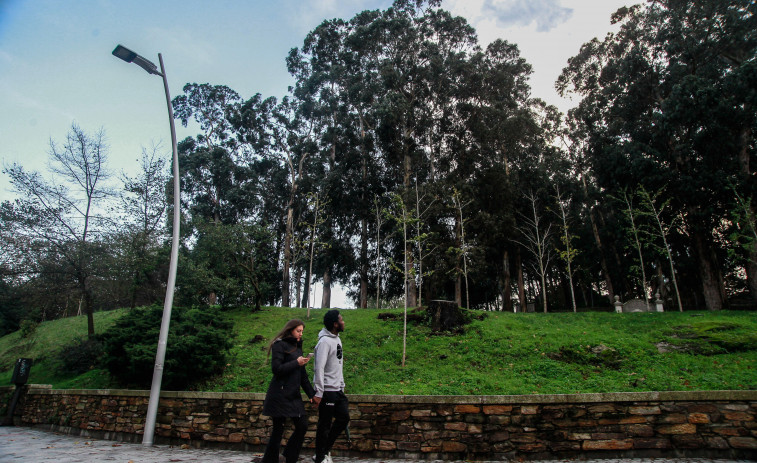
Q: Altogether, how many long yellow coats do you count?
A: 0